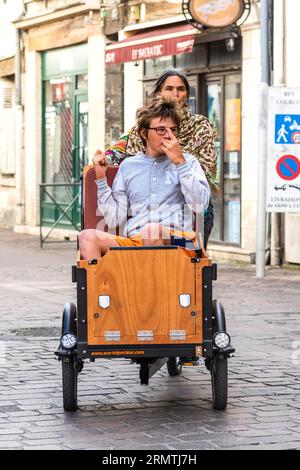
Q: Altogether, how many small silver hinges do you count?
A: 3